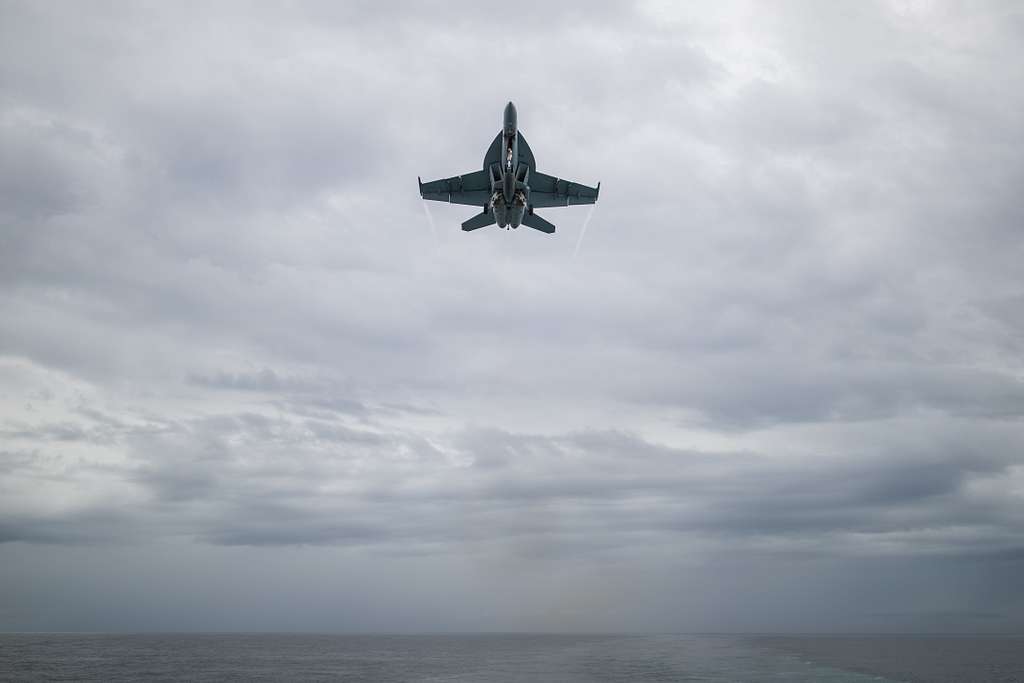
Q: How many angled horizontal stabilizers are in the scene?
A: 2